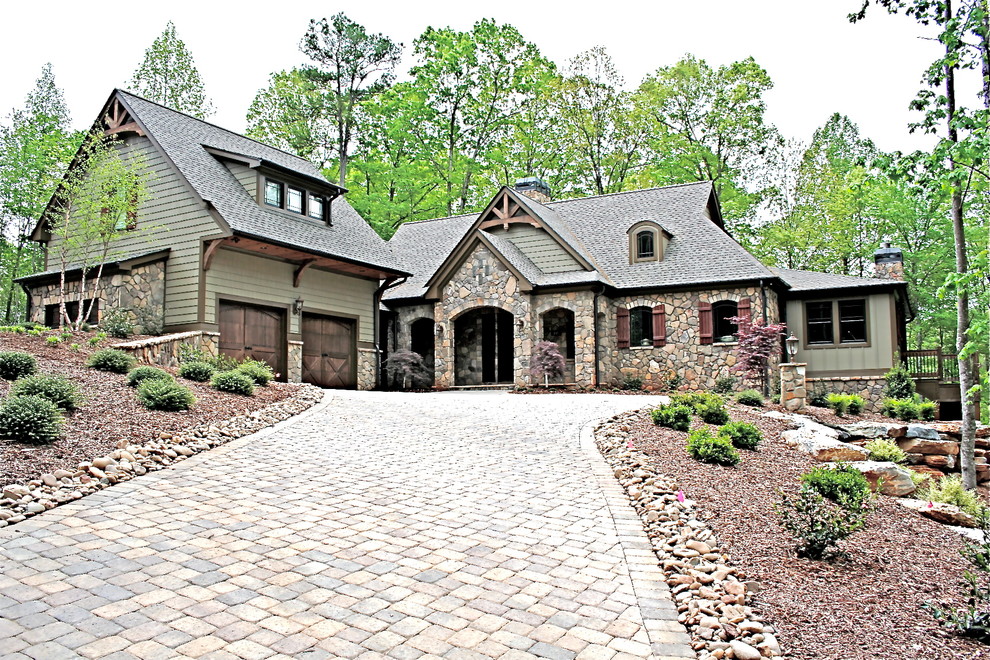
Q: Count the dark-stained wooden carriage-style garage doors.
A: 2